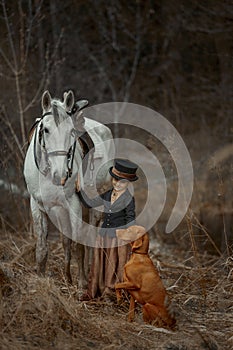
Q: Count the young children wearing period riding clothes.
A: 1